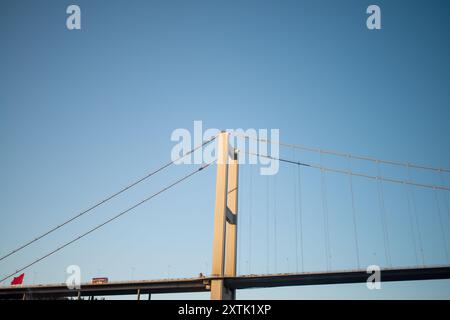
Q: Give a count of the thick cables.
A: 4